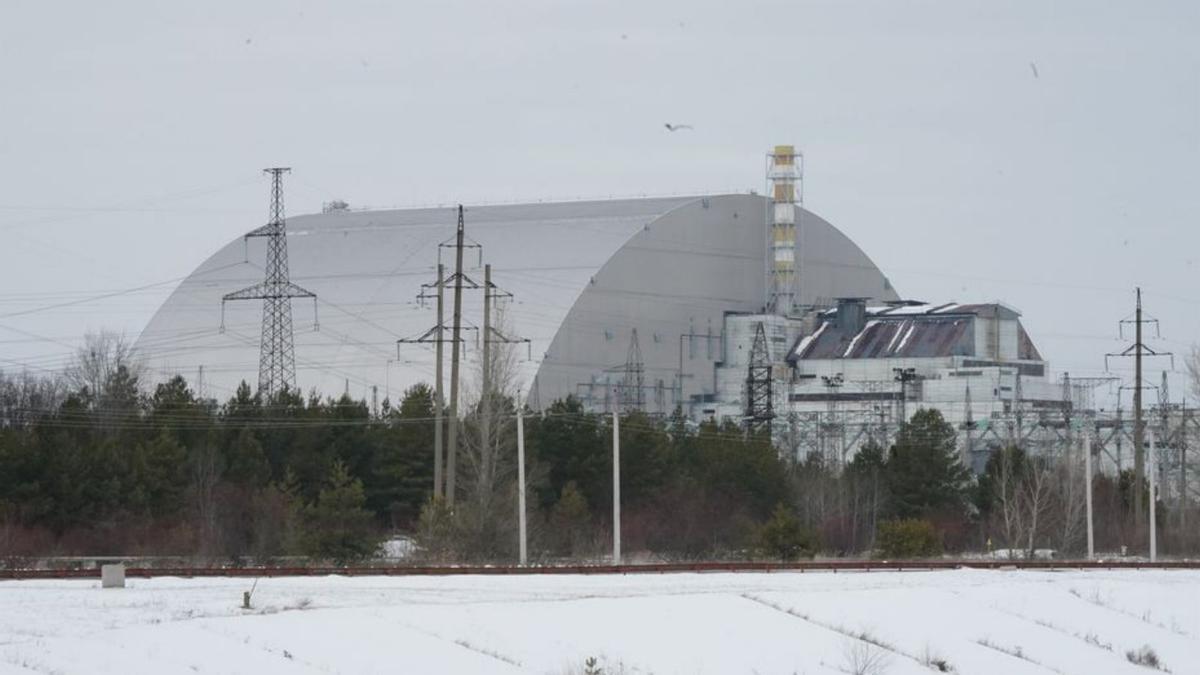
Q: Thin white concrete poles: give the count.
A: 4